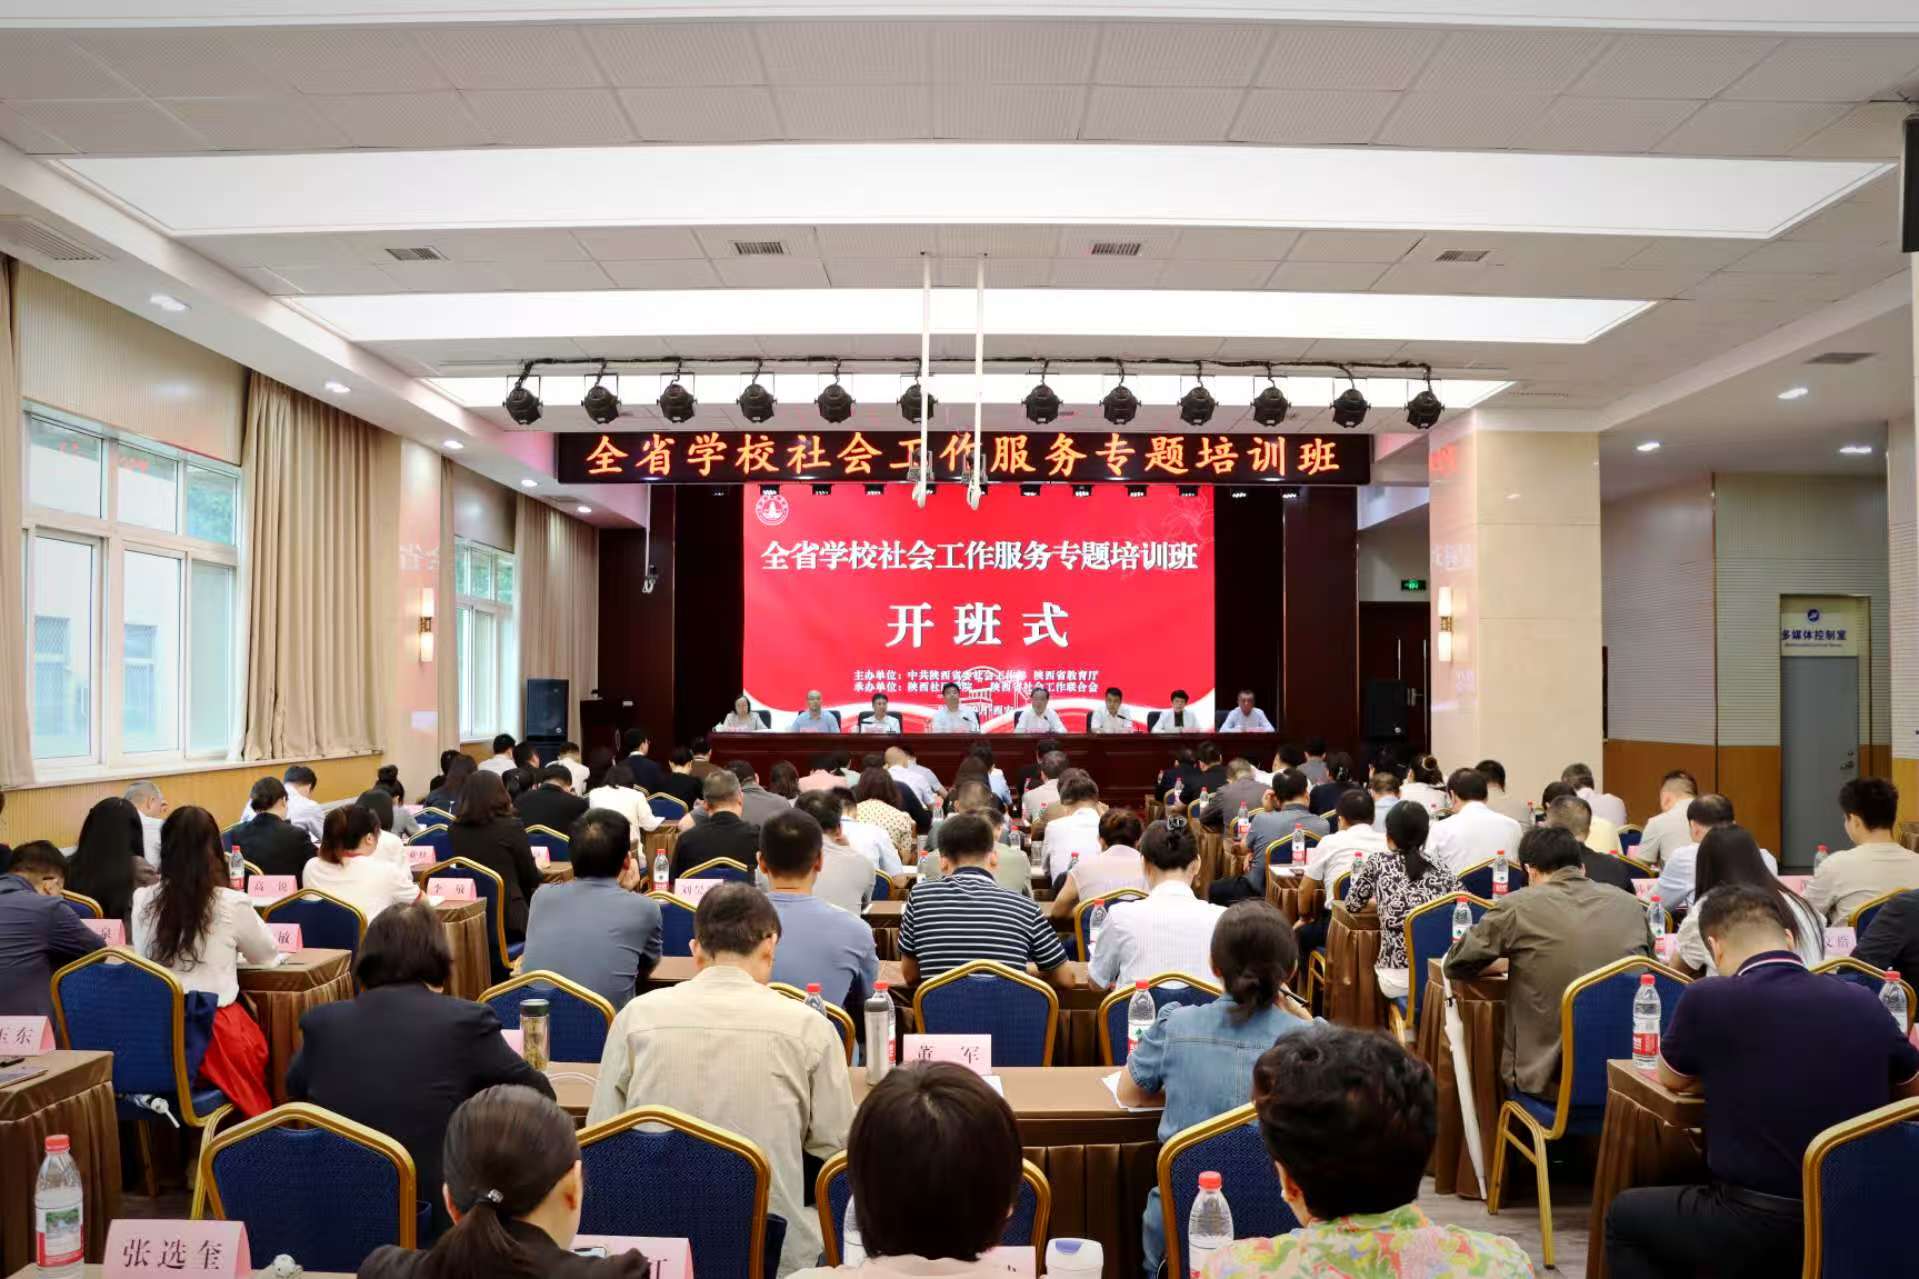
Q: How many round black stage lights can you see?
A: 12